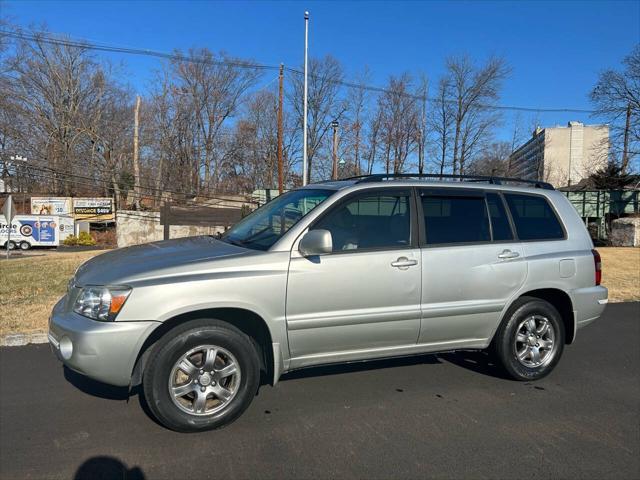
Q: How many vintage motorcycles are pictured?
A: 0